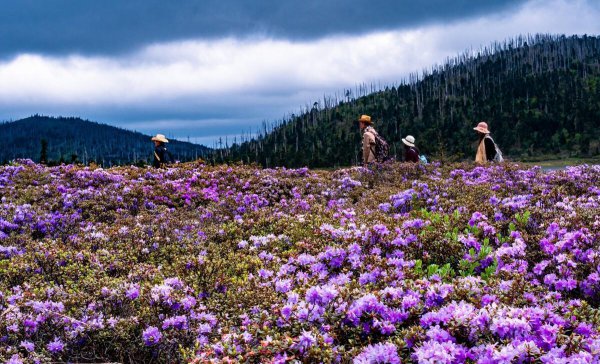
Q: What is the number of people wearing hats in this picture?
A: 4